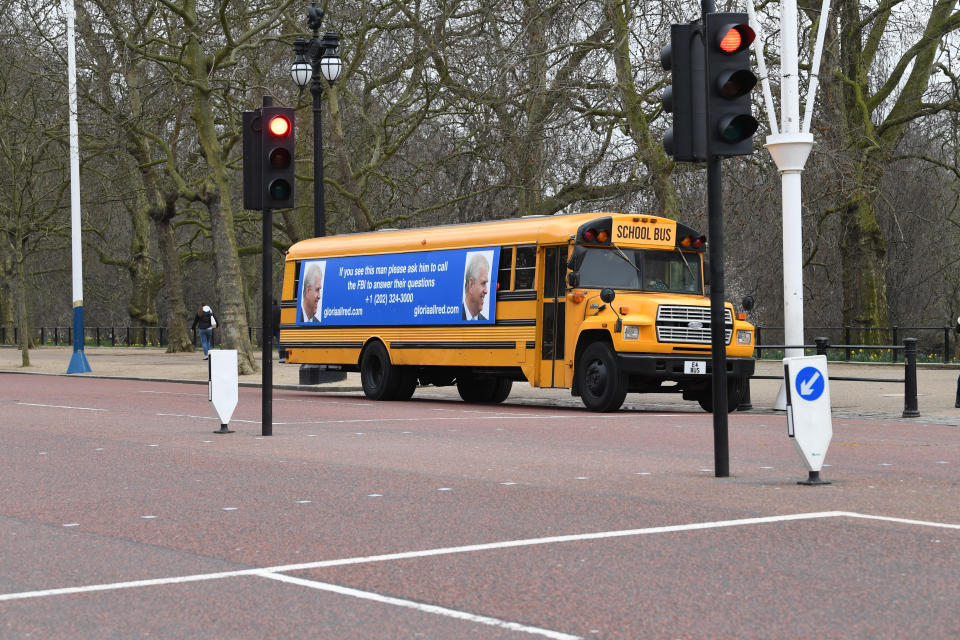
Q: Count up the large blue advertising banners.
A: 1